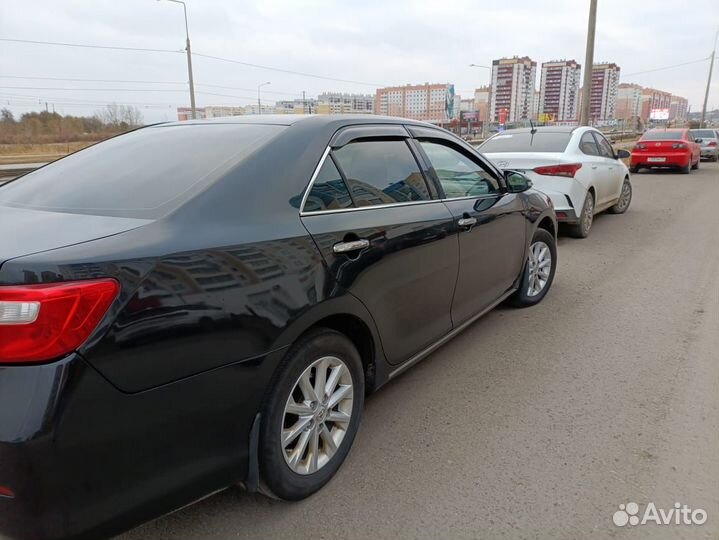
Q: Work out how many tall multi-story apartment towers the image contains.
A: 3